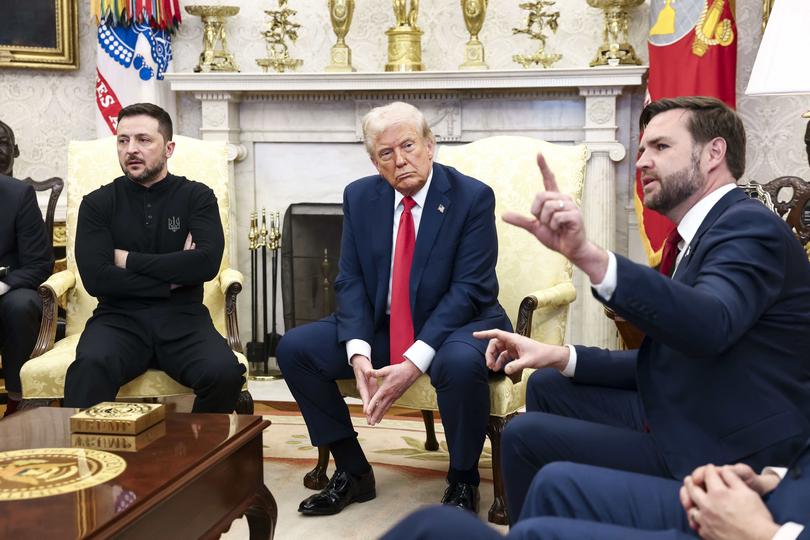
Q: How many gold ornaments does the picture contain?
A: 7